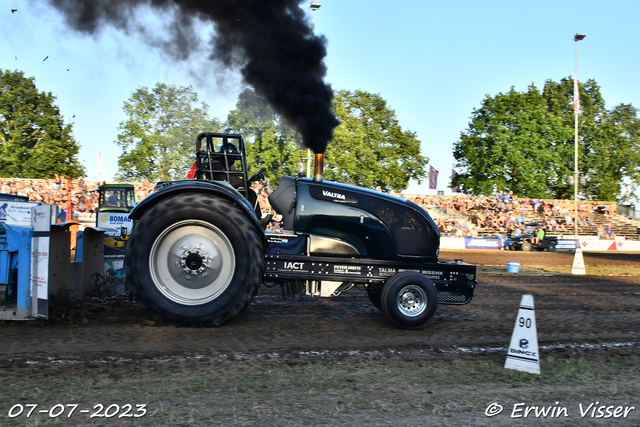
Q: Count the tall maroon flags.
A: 2